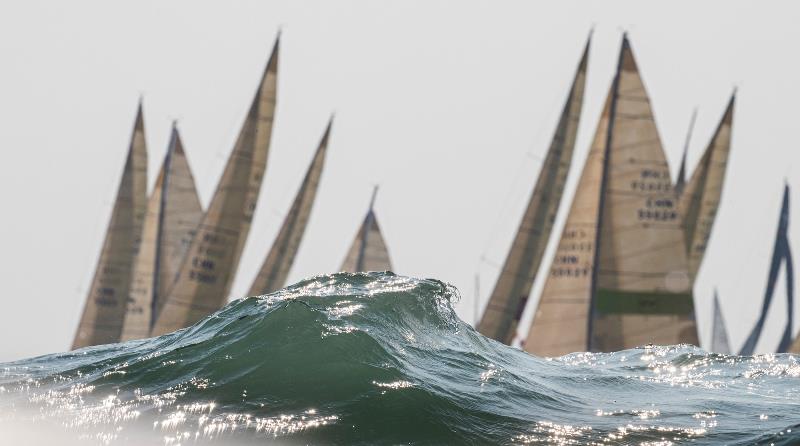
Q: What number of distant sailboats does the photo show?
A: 11